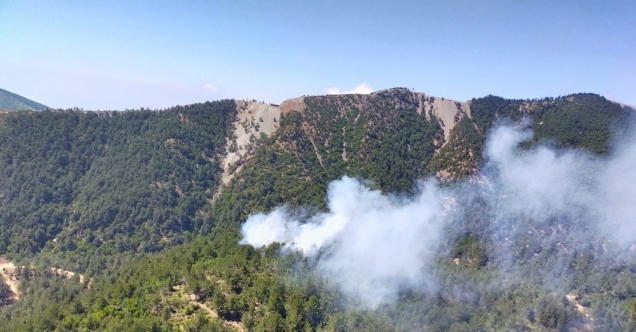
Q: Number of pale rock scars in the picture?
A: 2